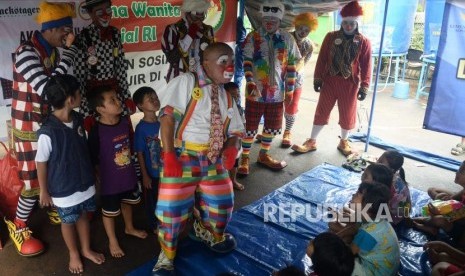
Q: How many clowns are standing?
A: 7